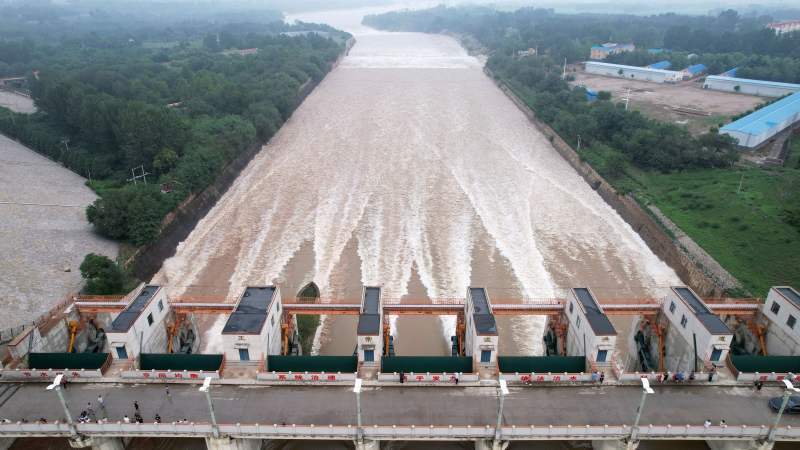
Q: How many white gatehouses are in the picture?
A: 7